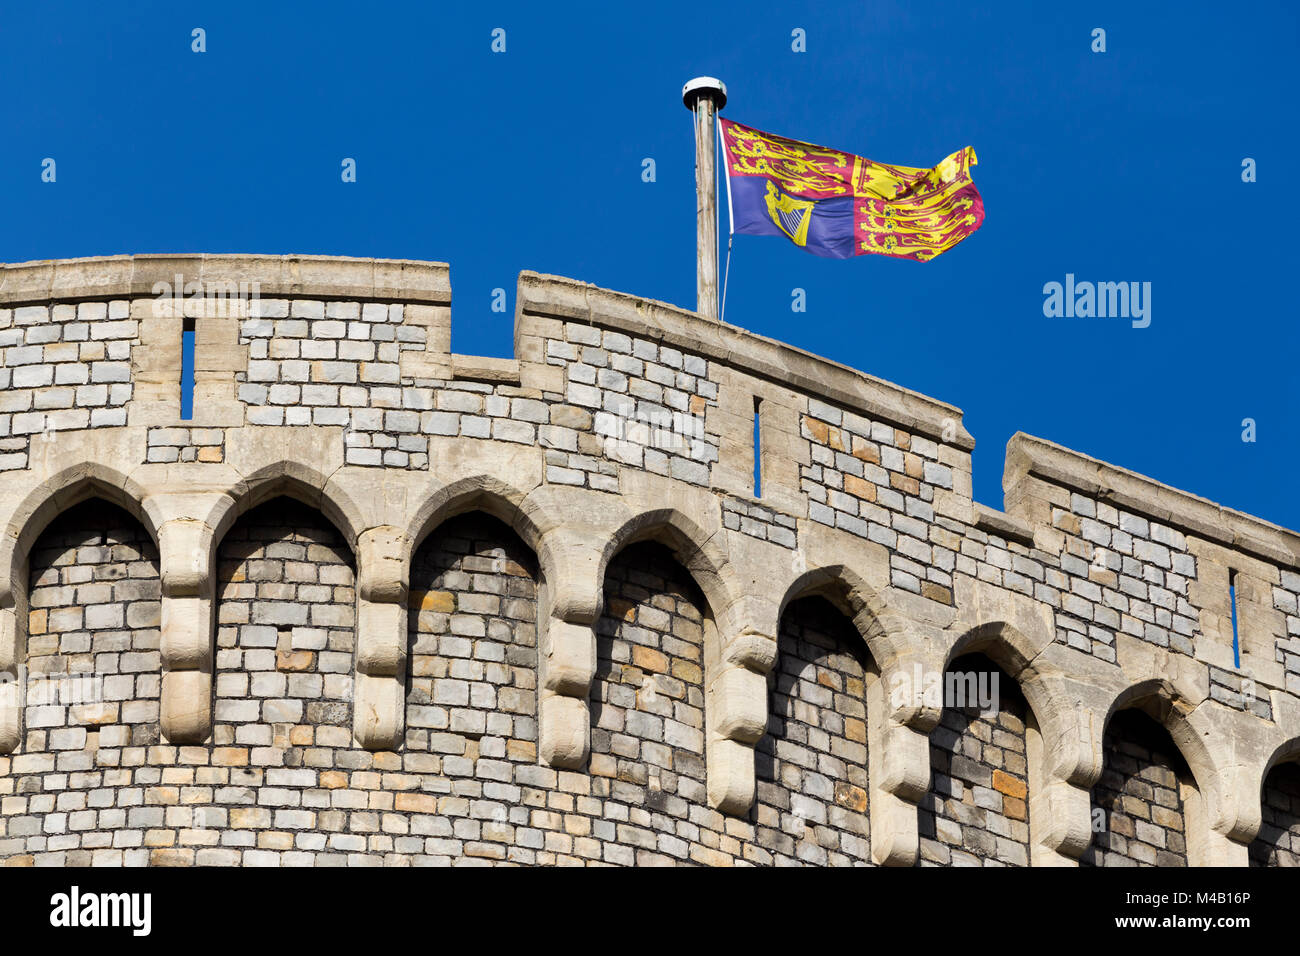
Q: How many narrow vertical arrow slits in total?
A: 3